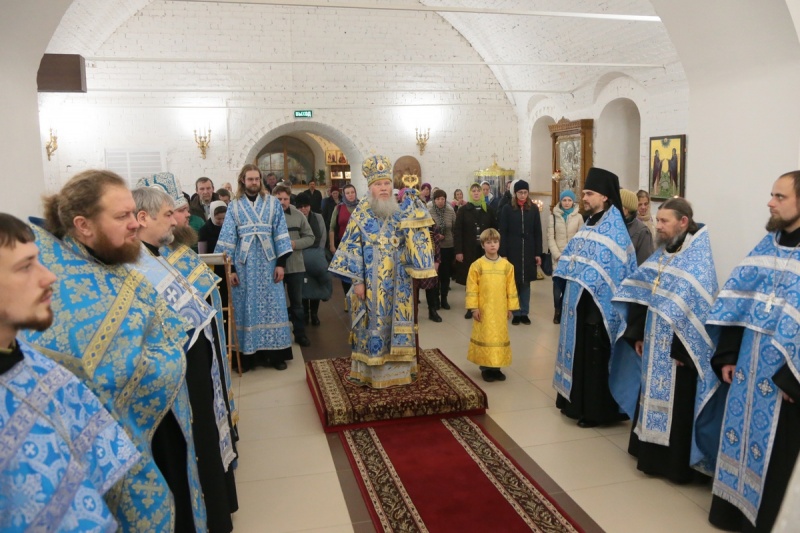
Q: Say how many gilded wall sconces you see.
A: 3